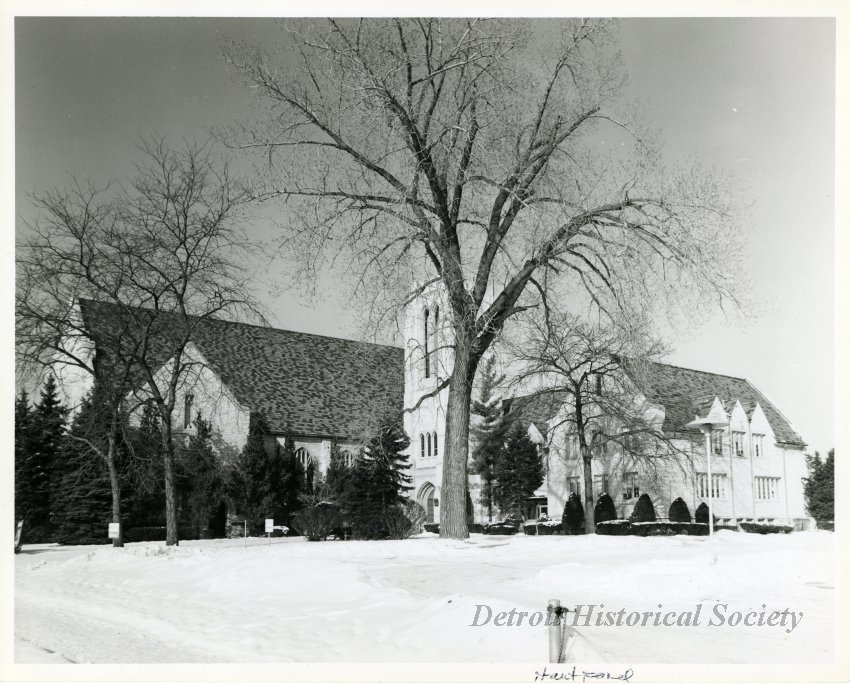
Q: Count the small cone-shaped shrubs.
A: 5